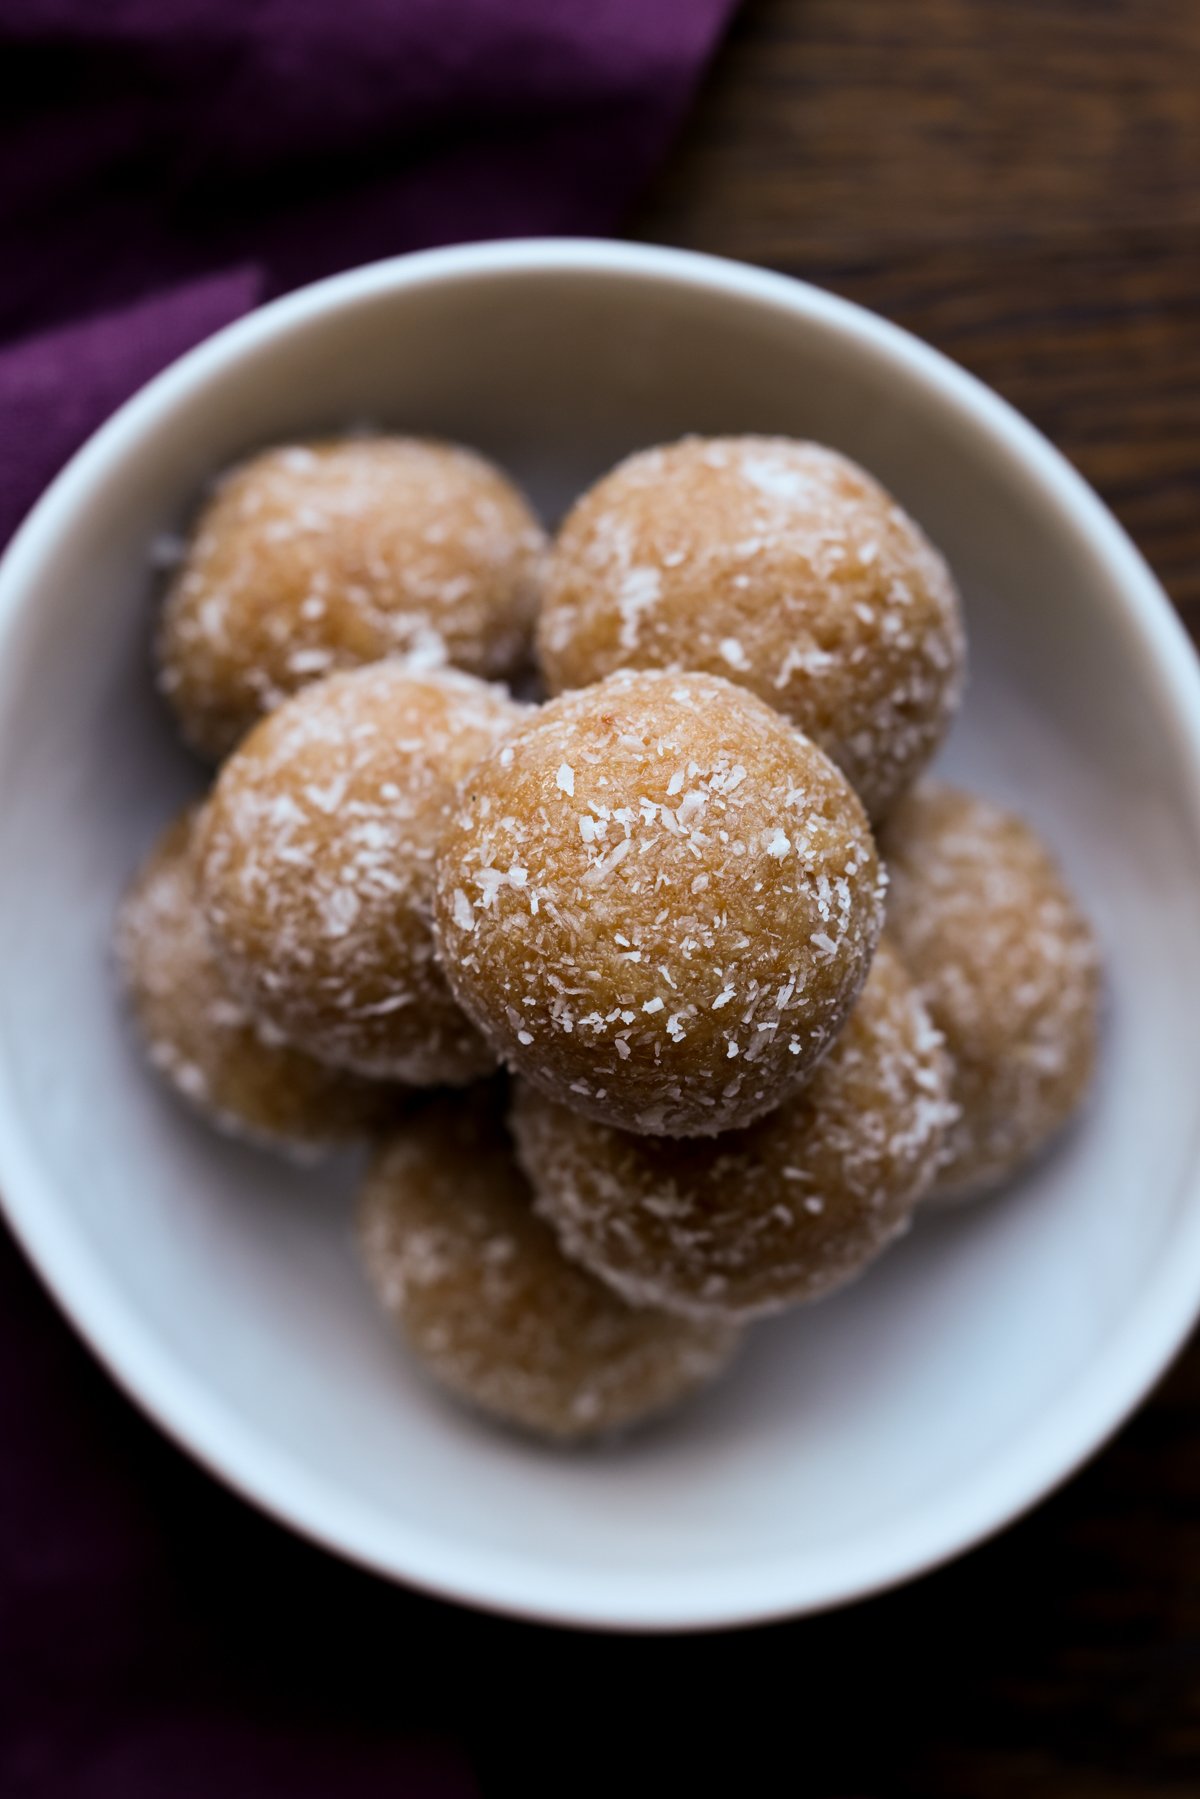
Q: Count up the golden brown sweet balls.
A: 8